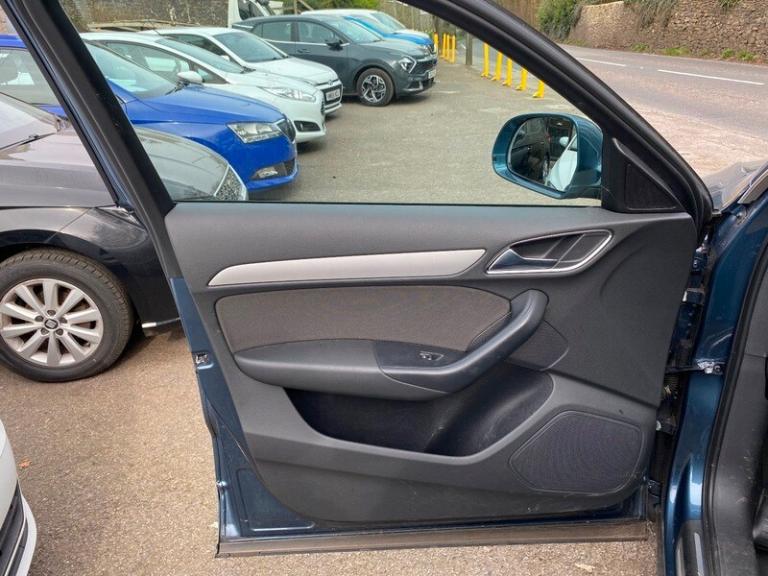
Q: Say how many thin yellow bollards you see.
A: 9